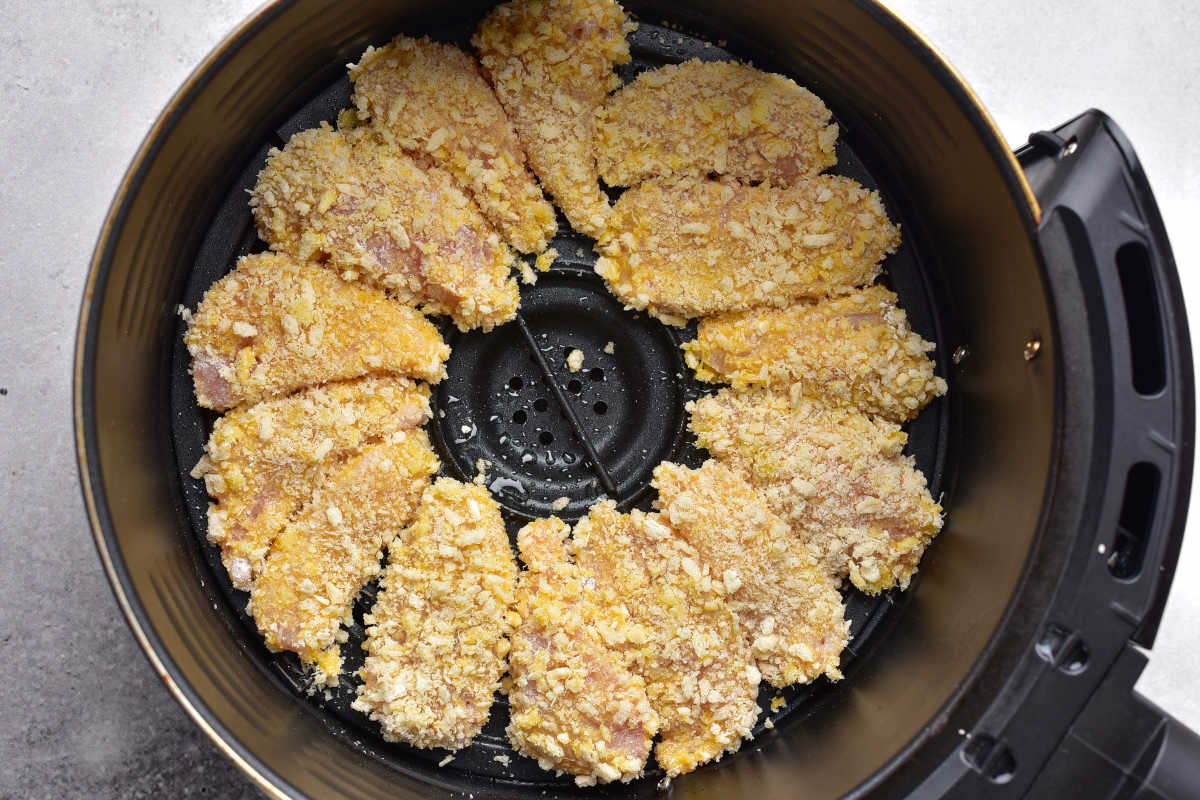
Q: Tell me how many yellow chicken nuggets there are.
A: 14